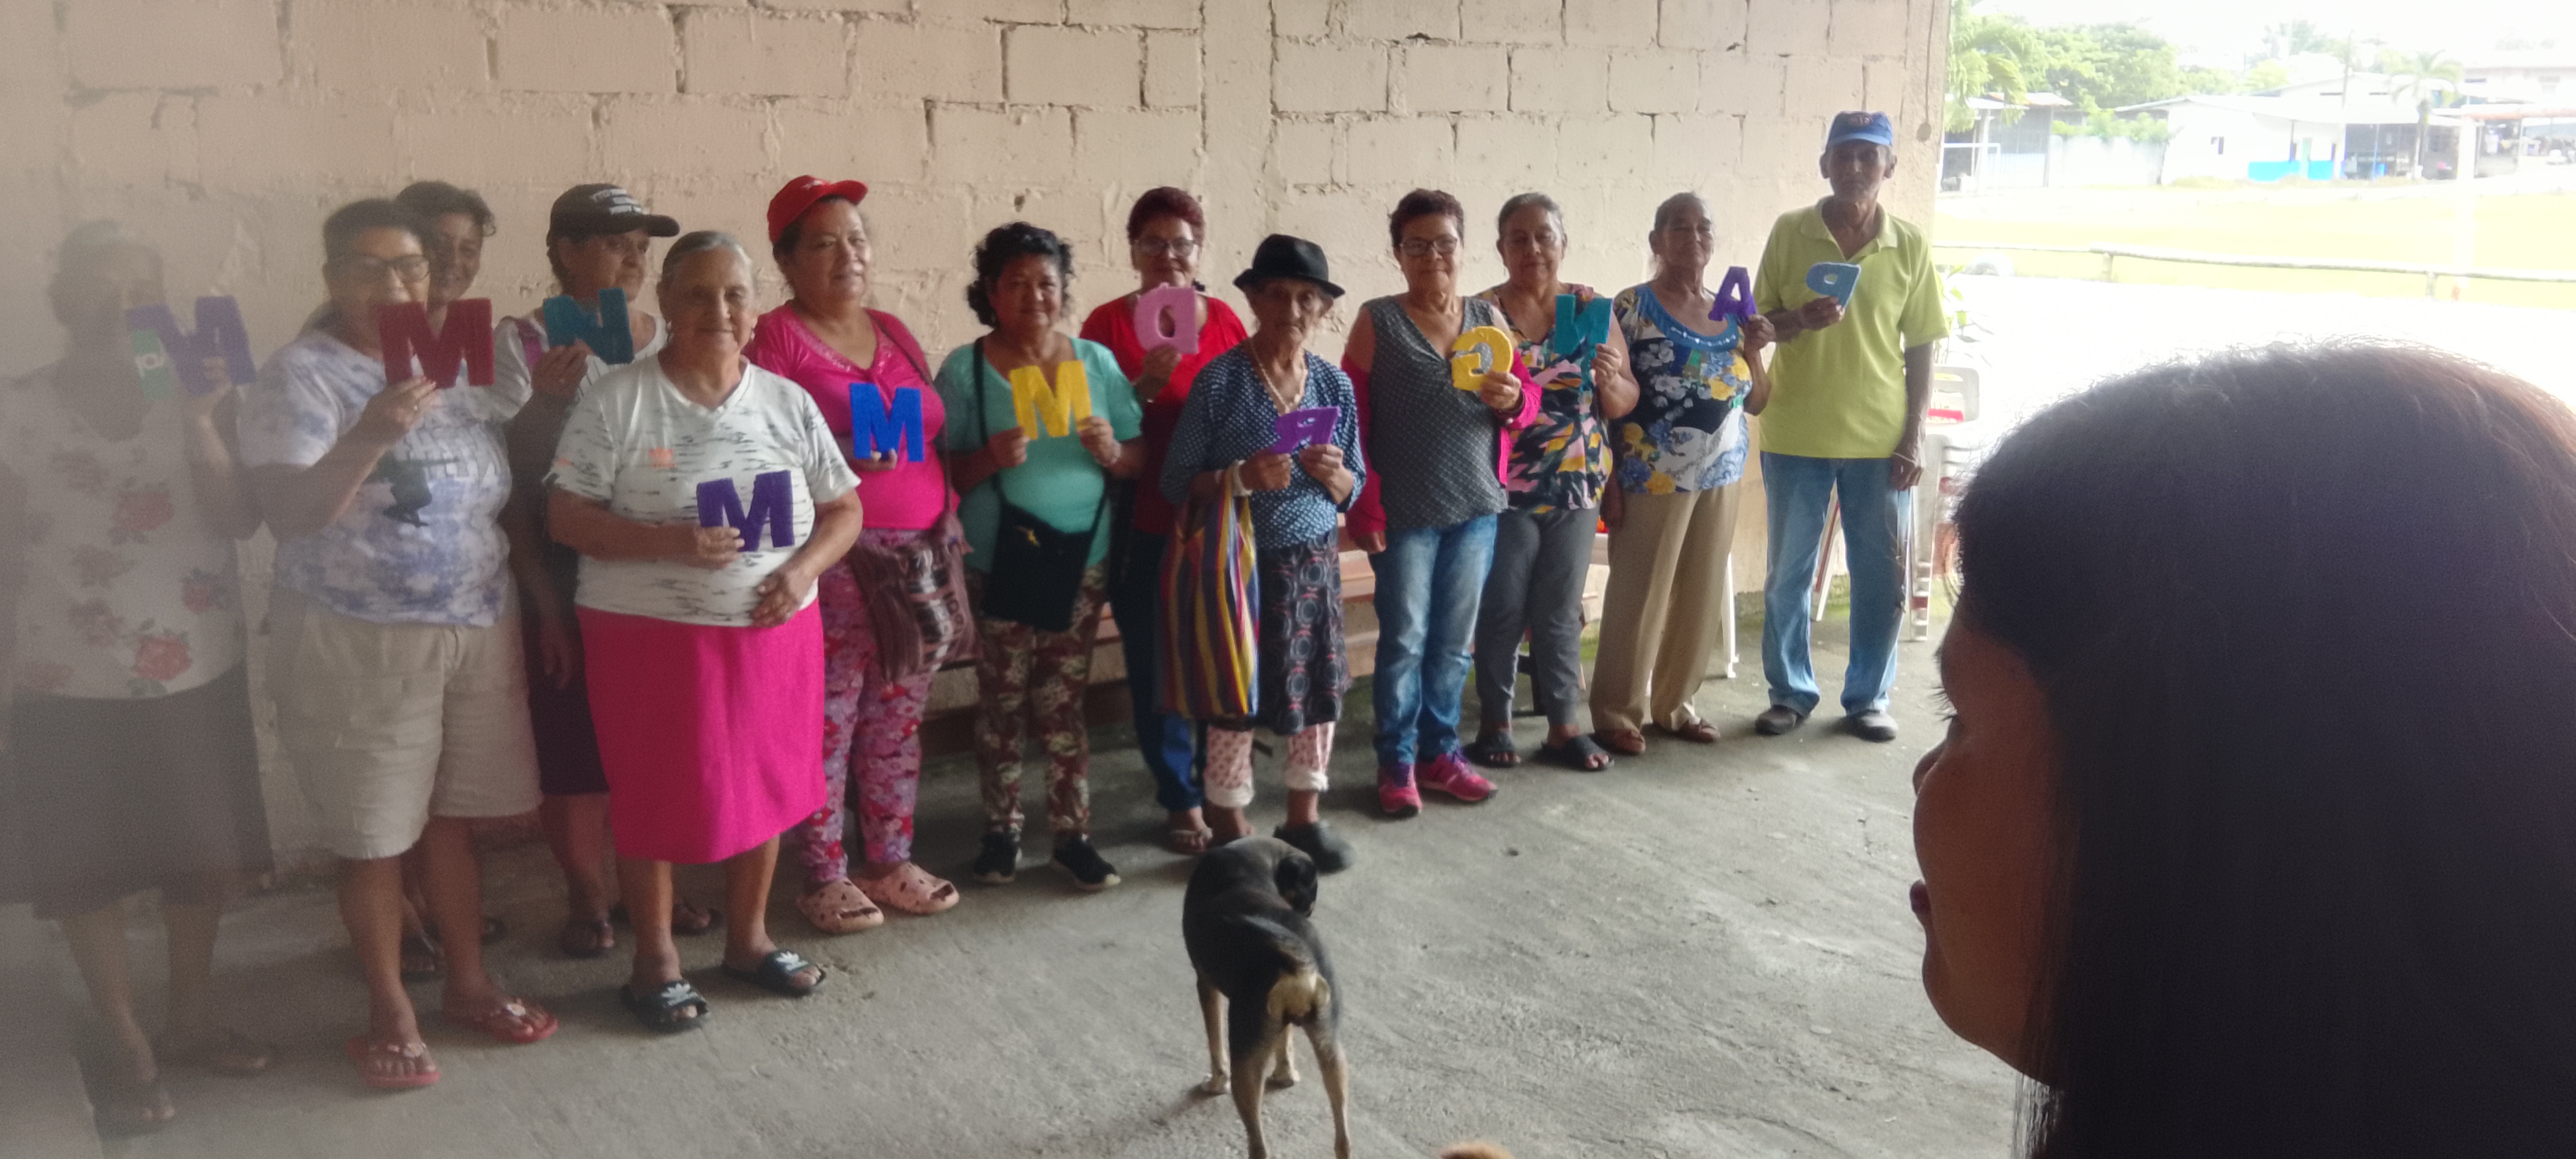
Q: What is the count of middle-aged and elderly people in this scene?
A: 13